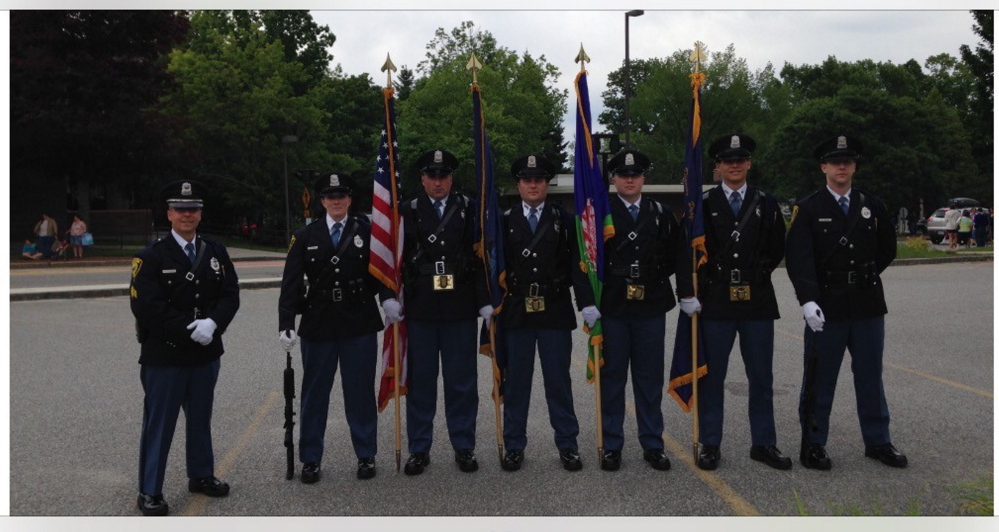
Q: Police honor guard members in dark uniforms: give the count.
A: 7